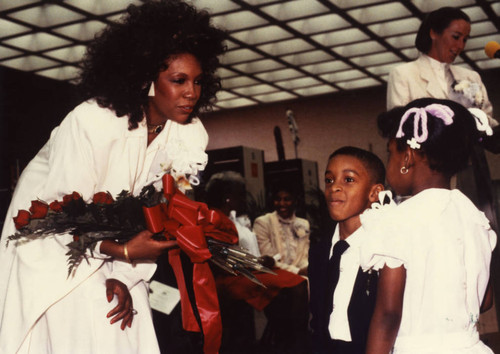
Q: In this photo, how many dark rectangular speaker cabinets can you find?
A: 2